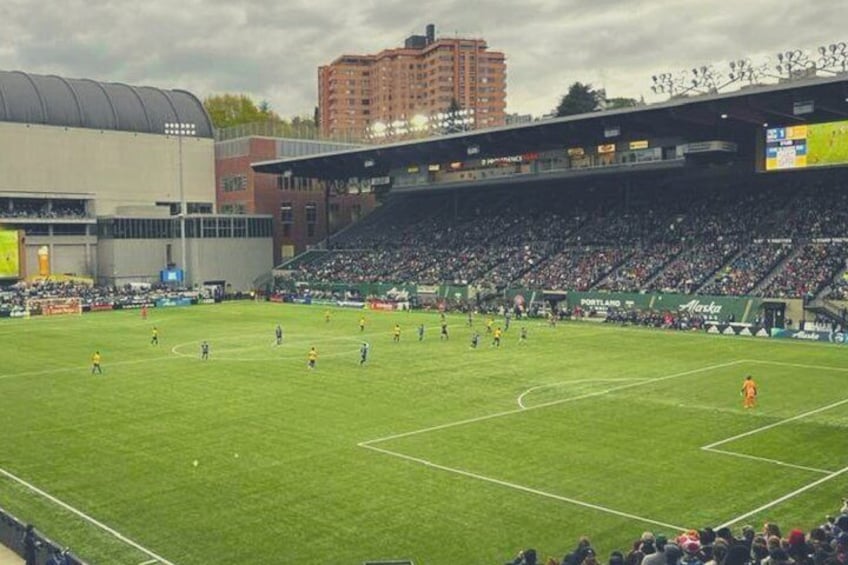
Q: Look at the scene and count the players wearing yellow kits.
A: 8